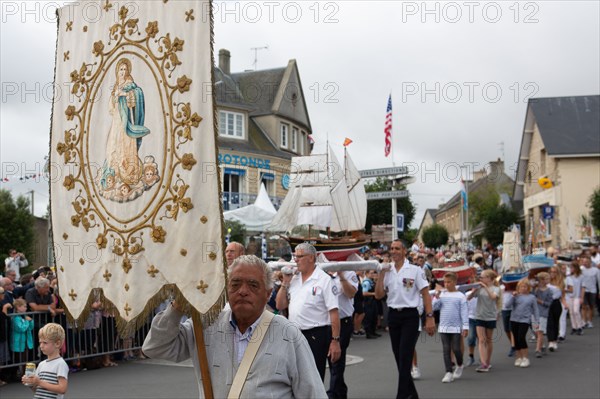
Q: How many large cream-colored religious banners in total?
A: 1